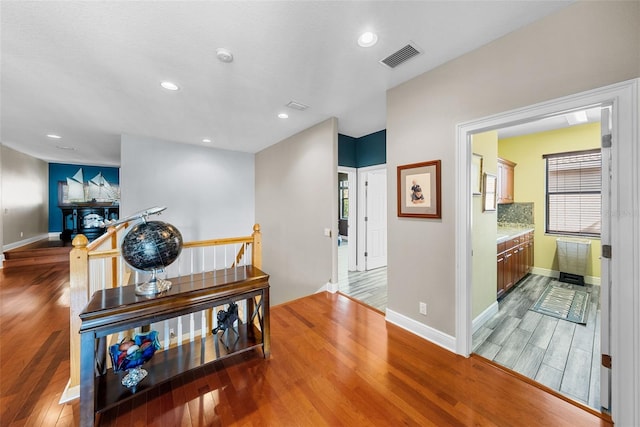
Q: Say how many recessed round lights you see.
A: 5